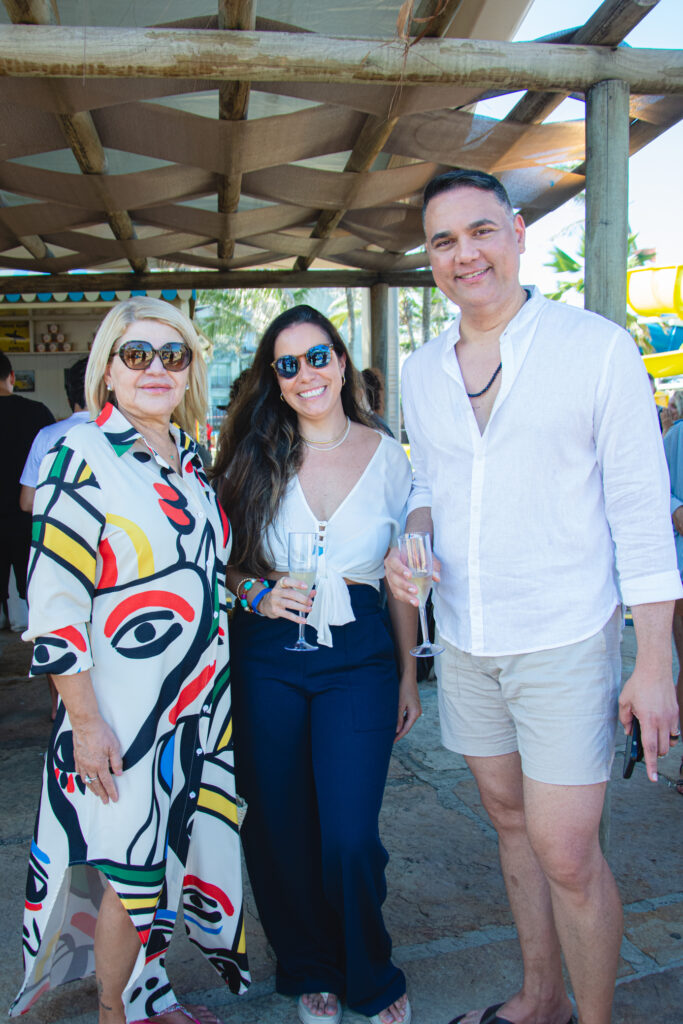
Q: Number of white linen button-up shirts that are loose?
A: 1